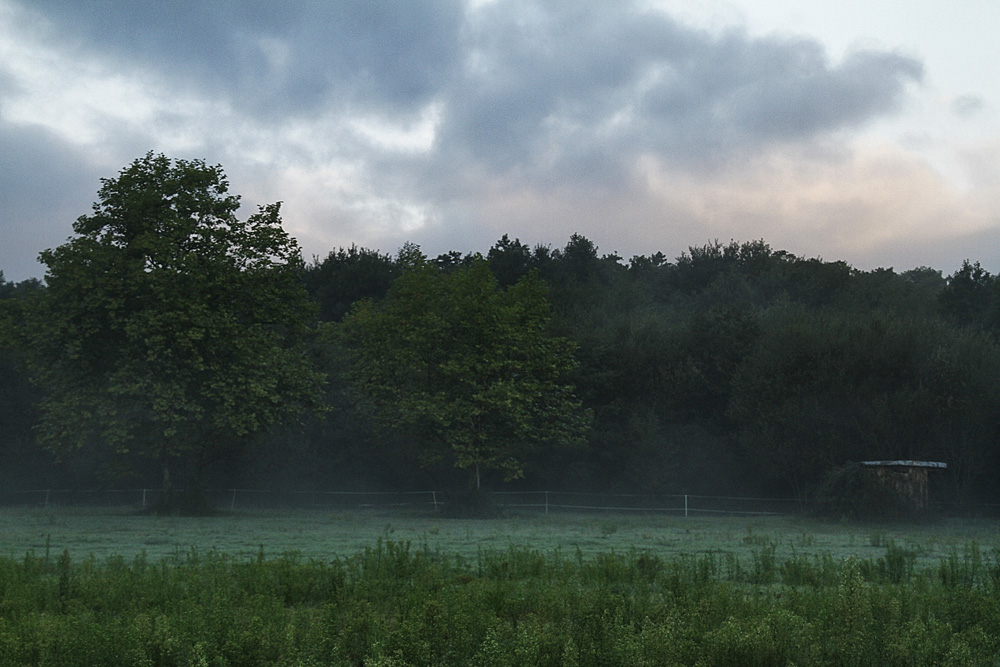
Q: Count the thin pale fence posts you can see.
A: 6